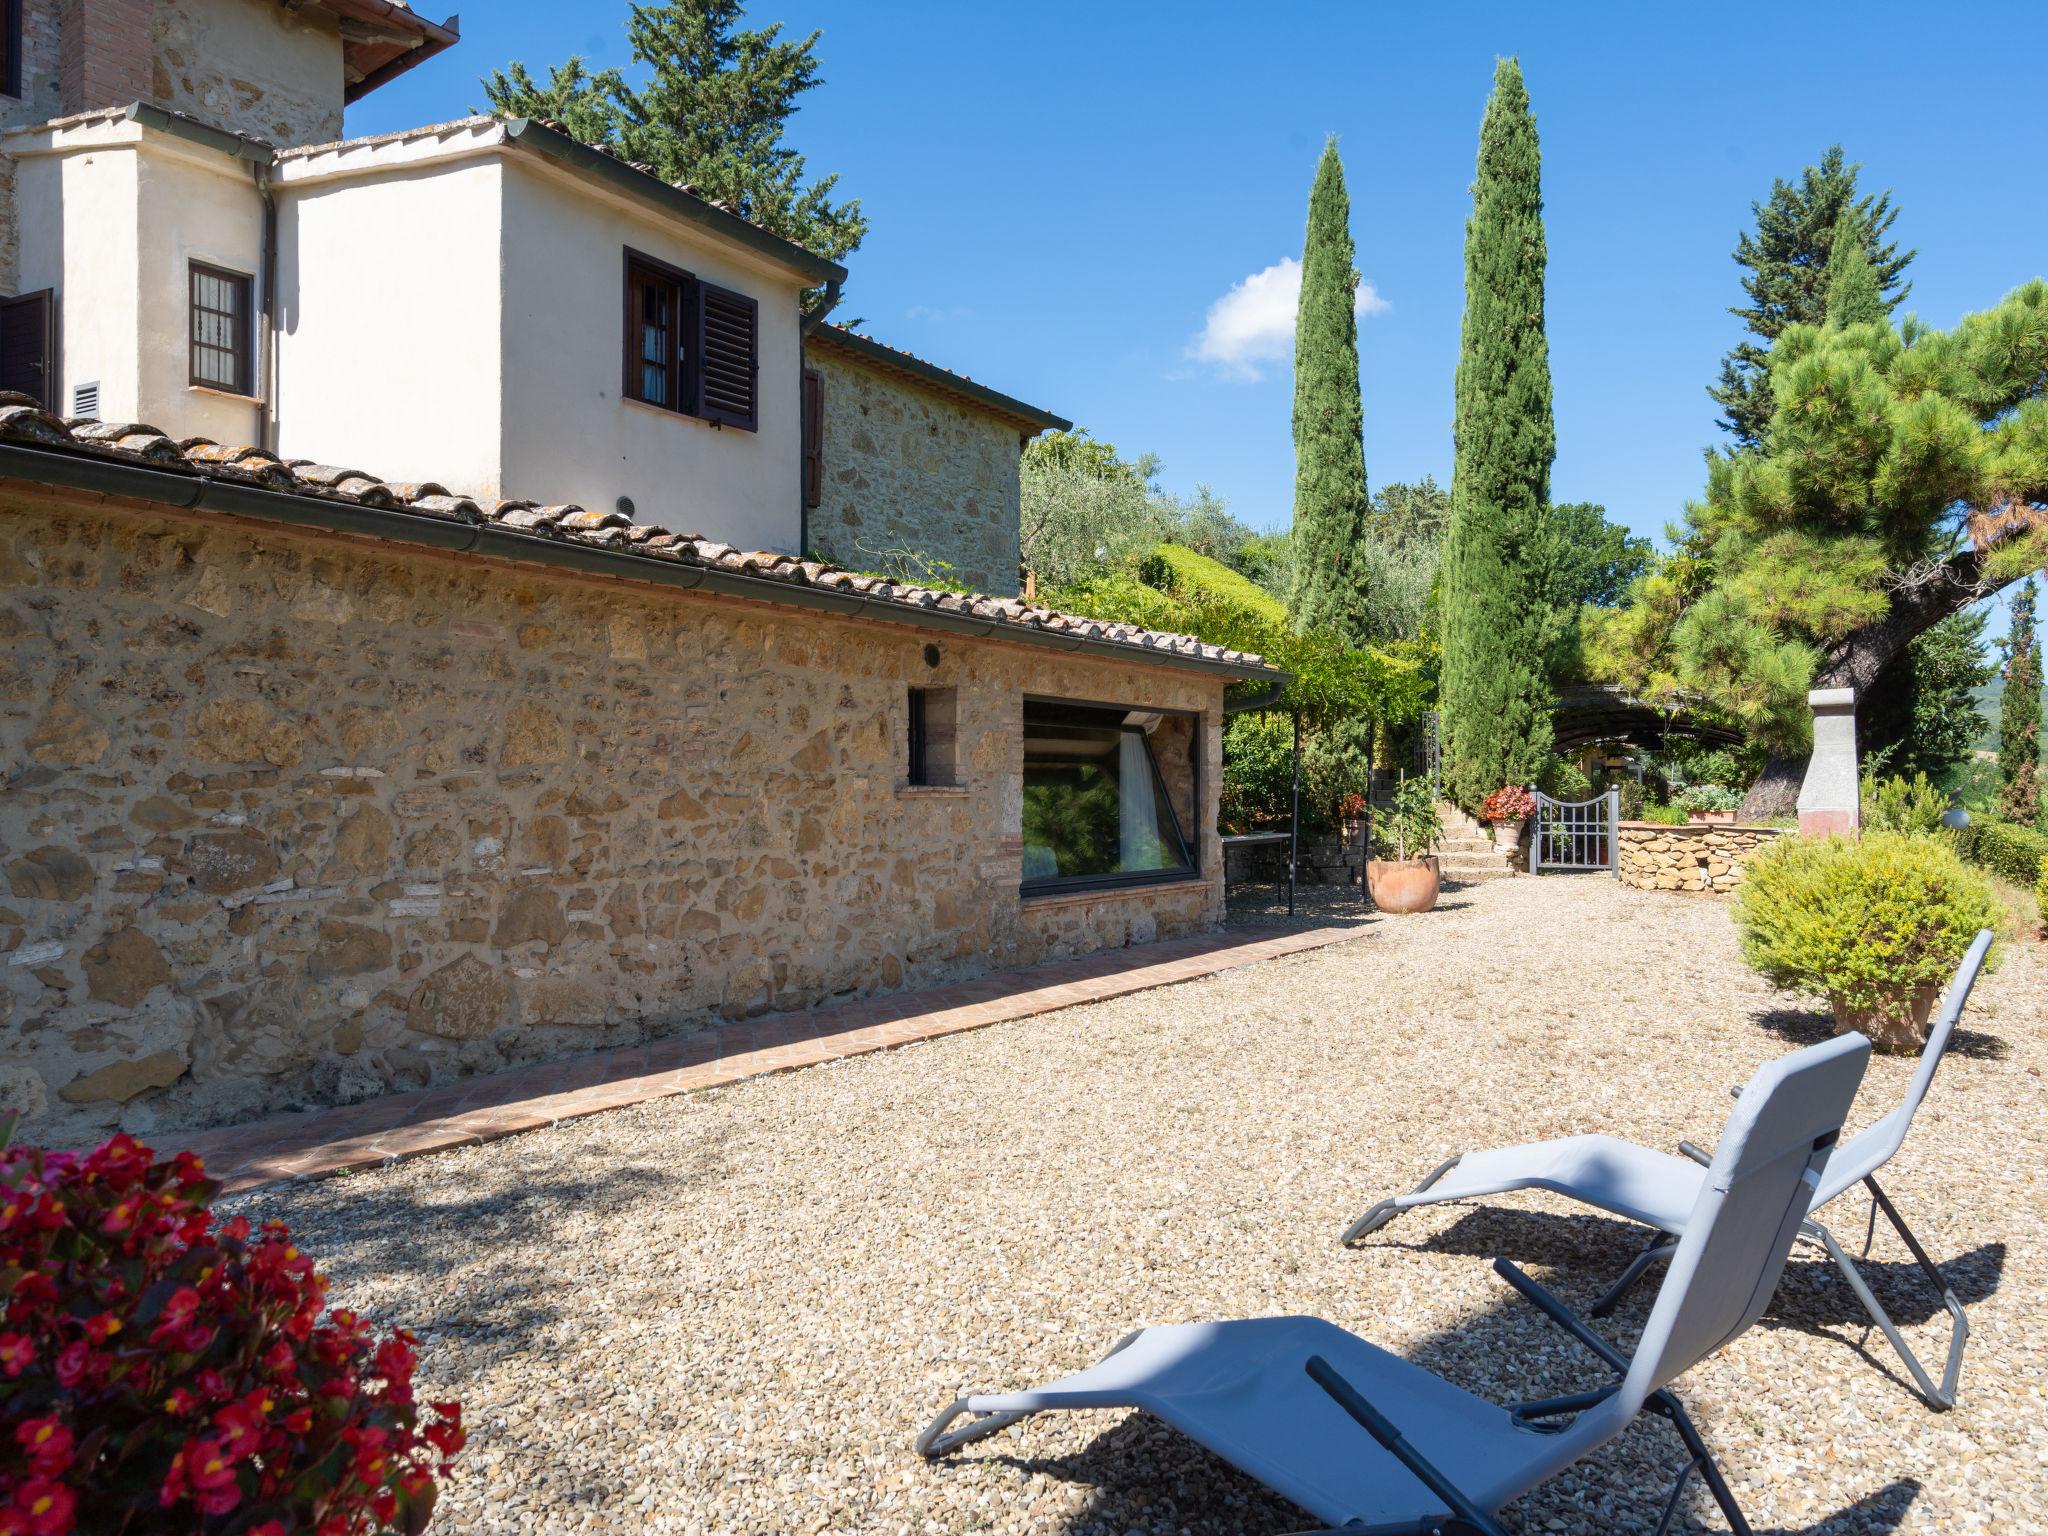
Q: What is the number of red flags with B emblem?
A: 0